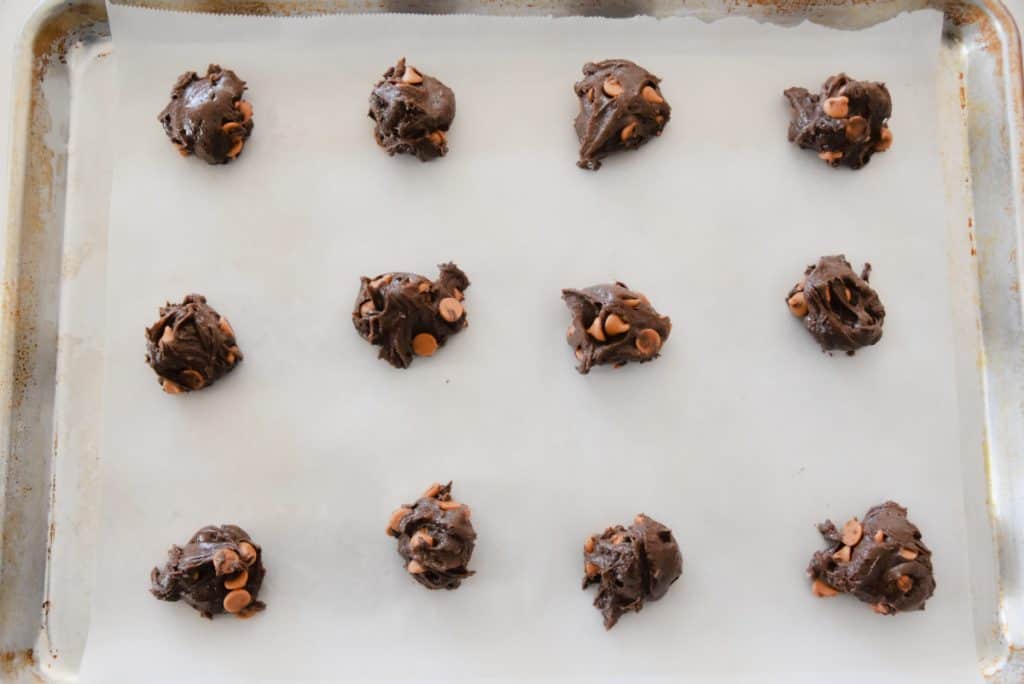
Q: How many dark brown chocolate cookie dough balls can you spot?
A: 12